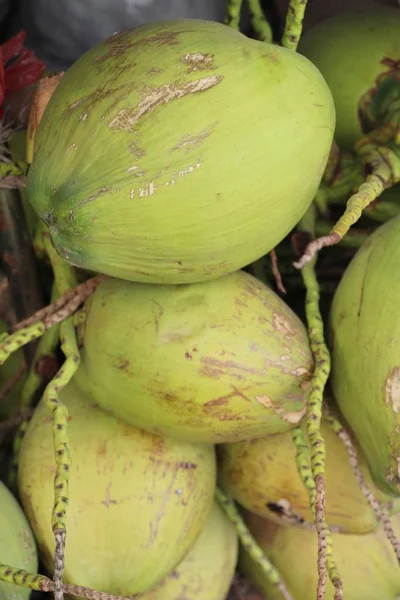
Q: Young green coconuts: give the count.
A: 9